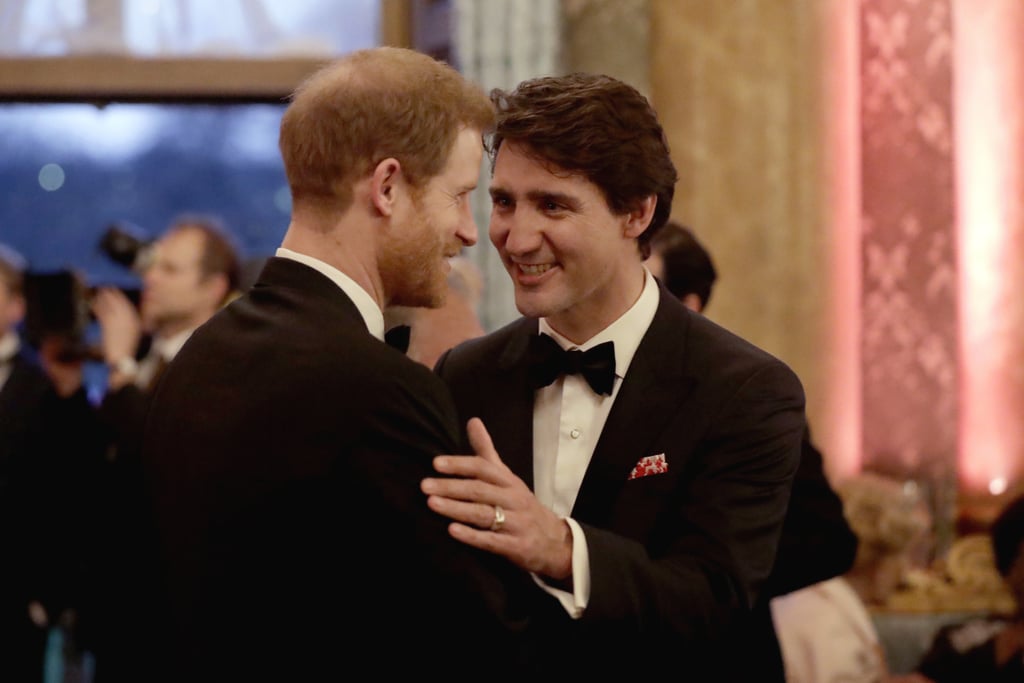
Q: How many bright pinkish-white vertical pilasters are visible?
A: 2